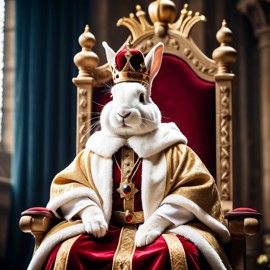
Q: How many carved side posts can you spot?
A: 2